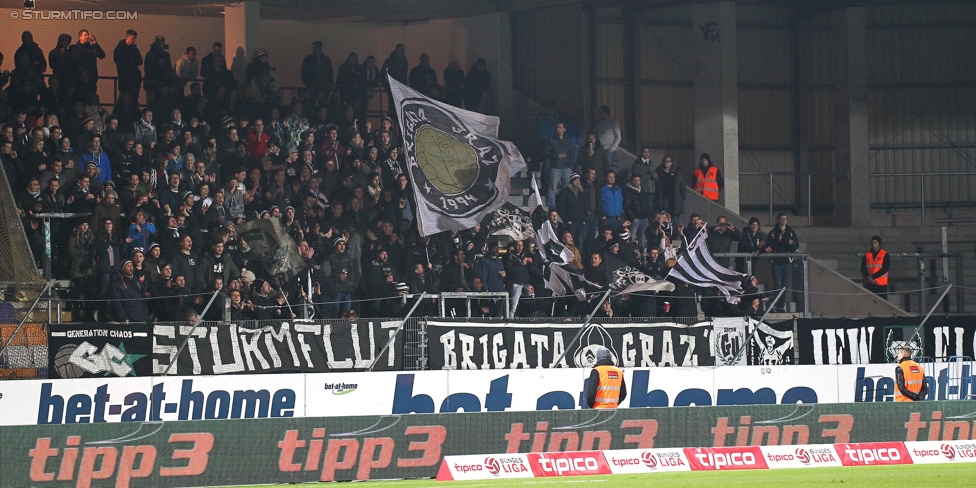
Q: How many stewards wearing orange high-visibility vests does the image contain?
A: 4